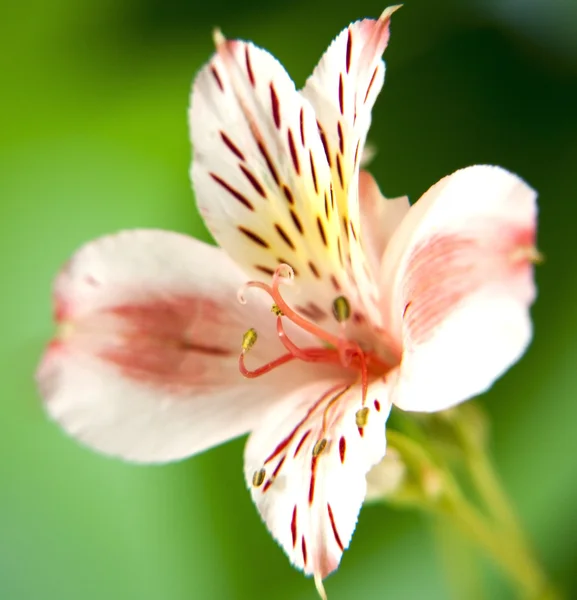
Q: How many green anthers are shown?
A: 6